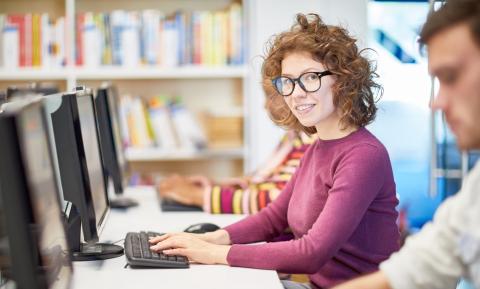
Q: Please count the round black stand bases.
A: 2